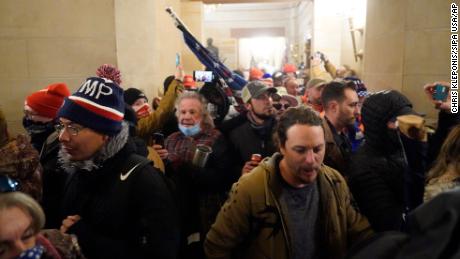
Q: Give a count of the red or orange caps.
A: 4